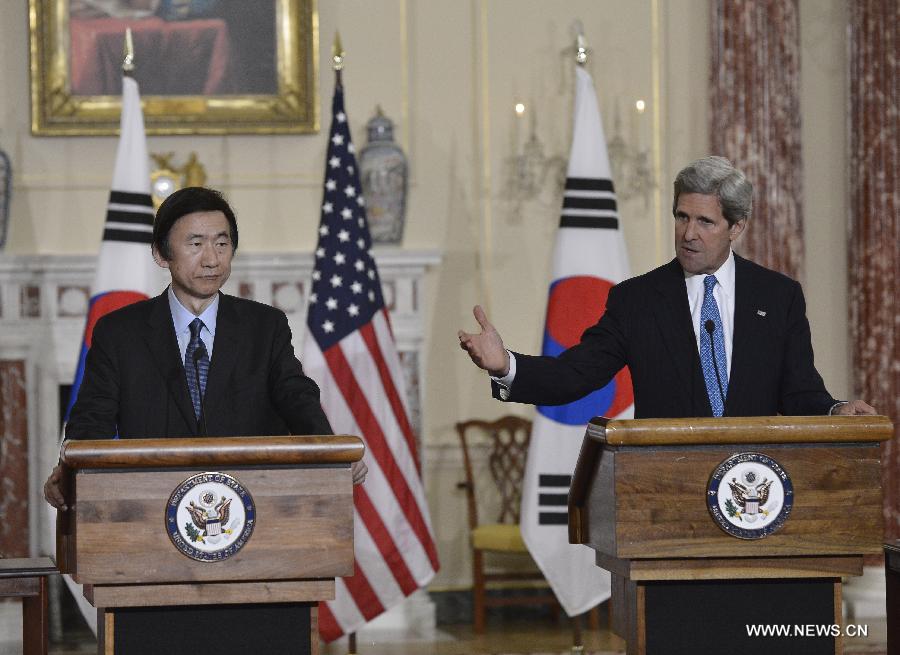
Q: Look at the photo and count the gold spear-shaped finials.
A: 3